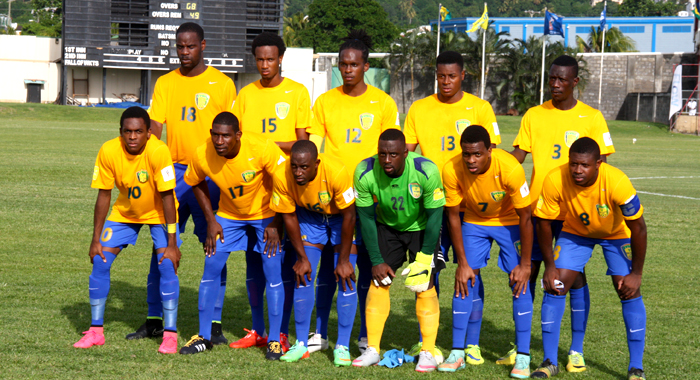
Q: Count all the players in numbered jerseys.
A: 11